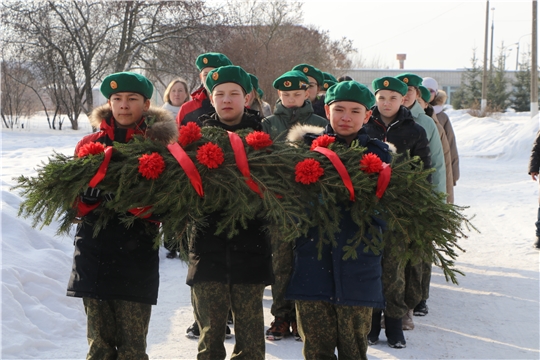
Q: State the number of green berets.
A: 13